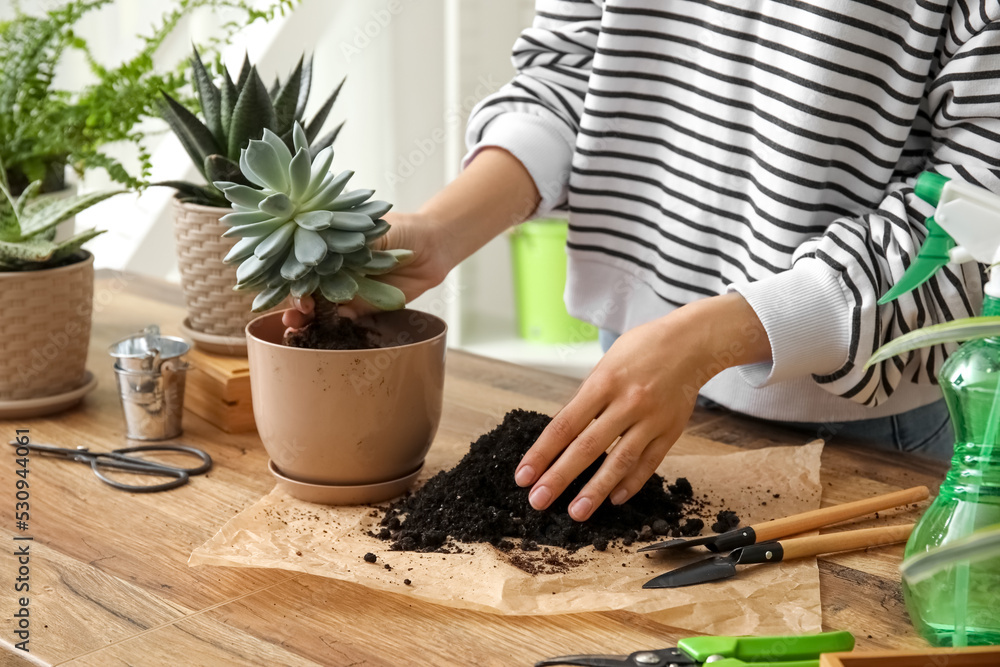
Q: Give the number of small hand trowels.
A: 2